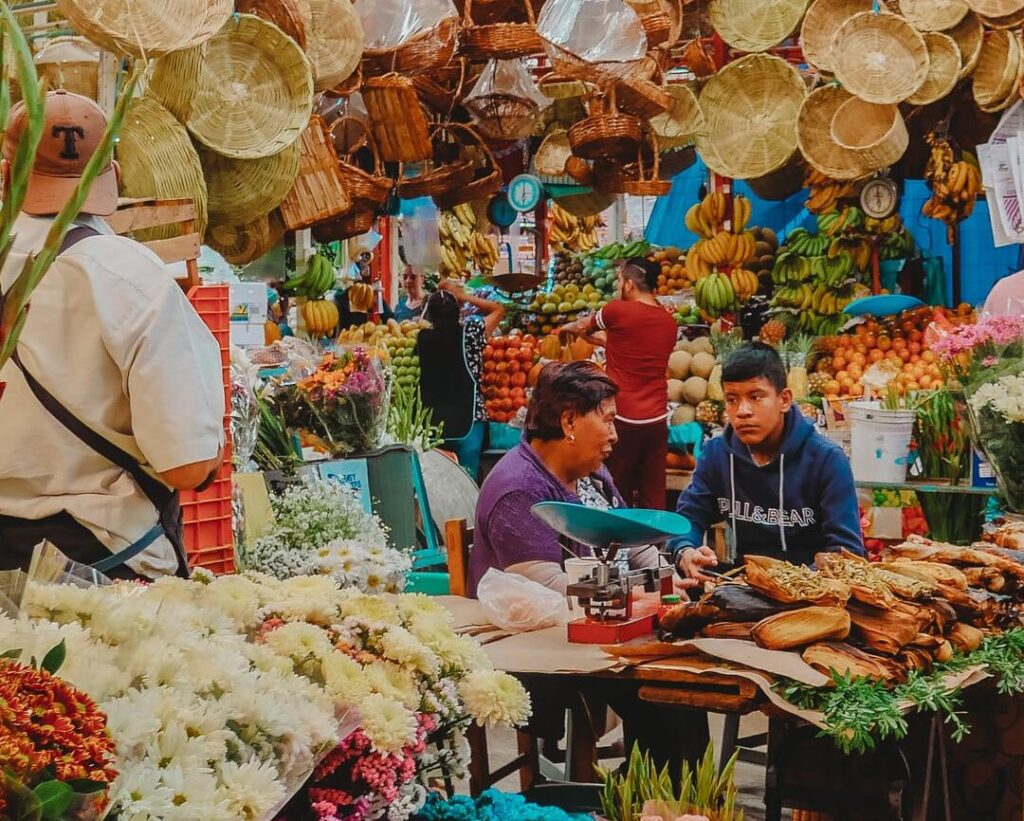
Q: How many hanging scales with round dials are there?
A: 3